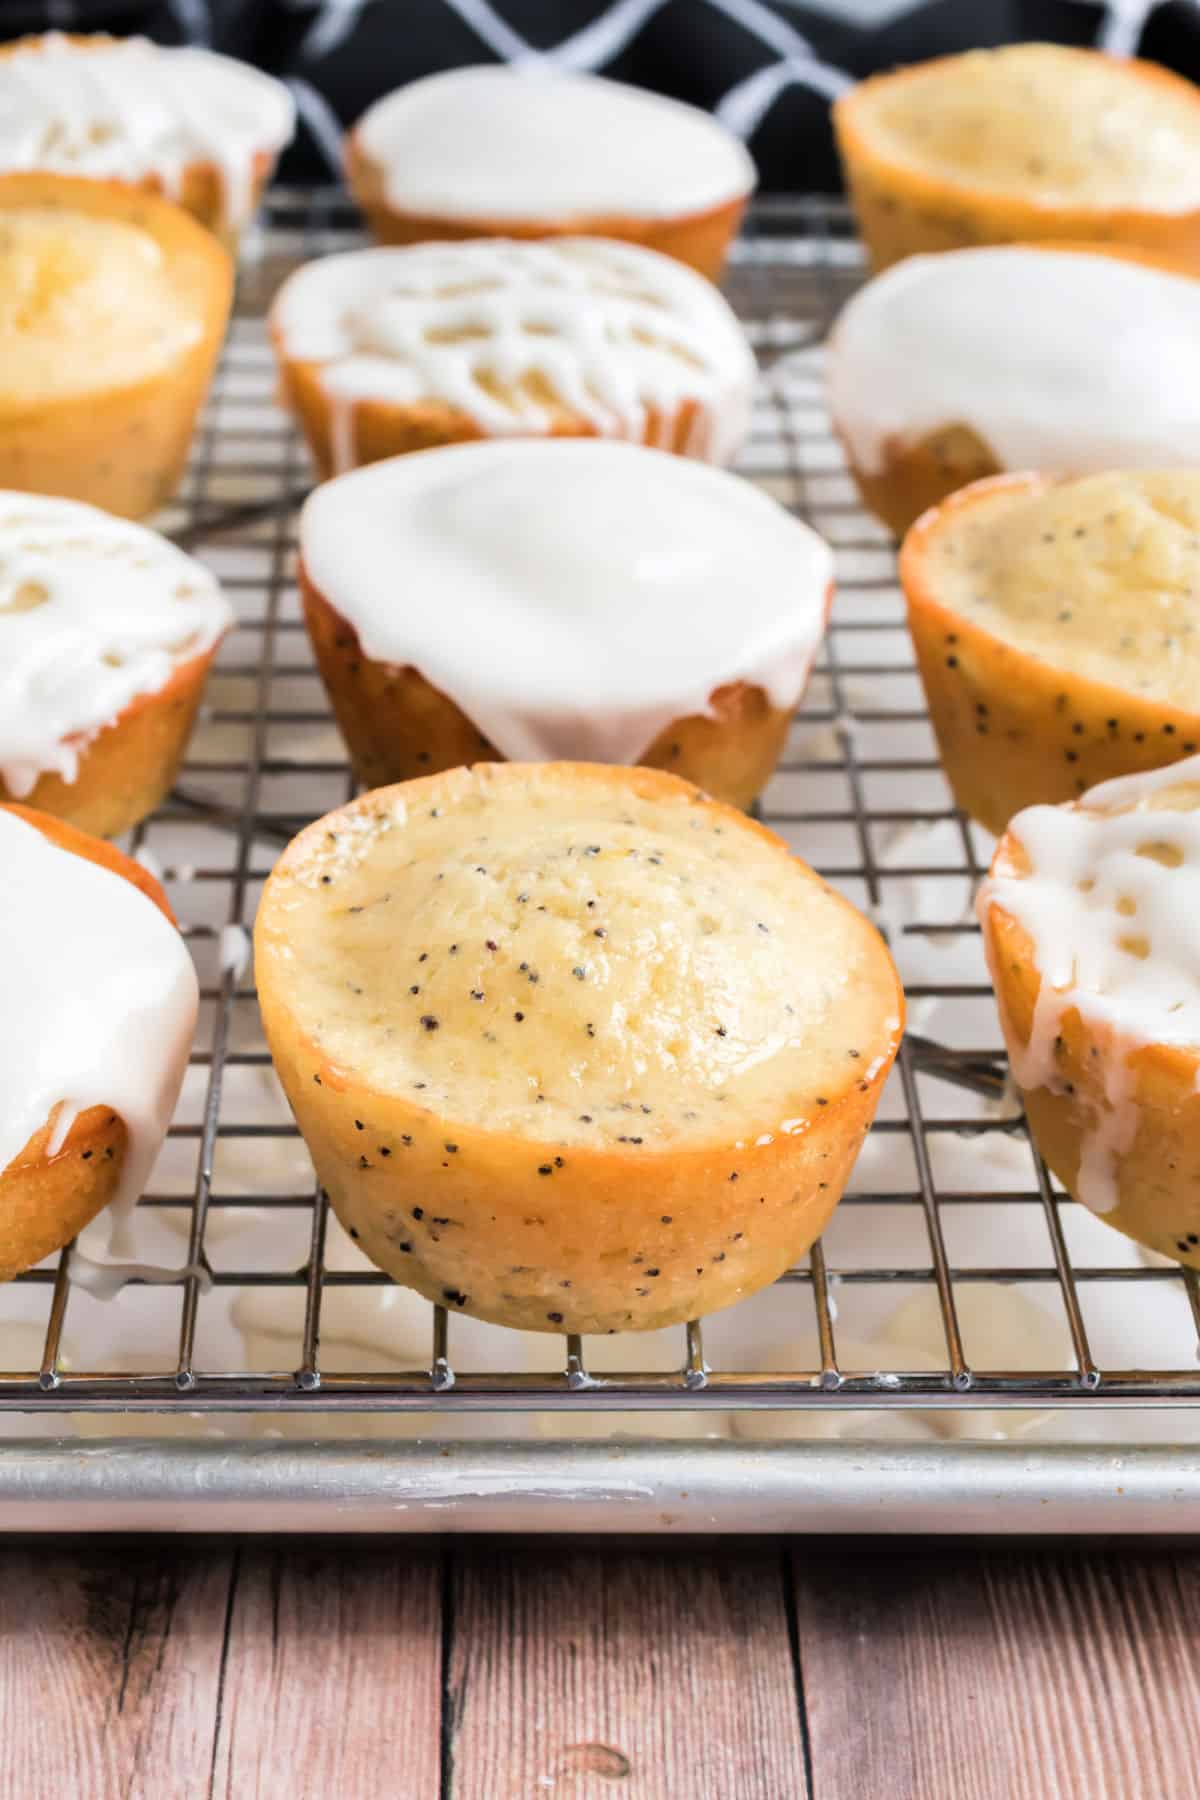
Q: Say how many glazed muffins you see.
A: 8